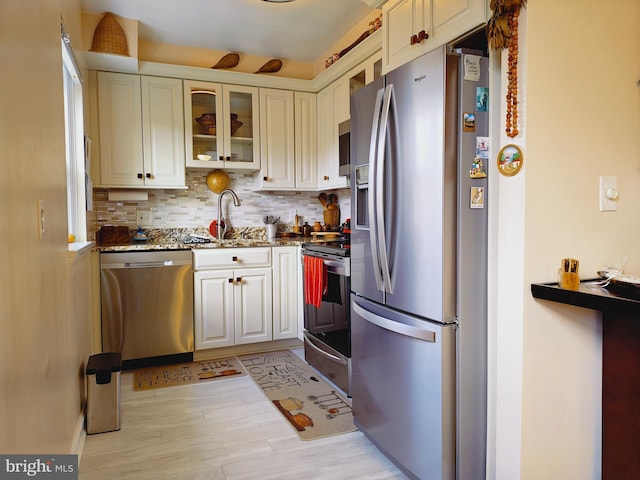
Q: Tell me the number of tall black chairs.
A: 0